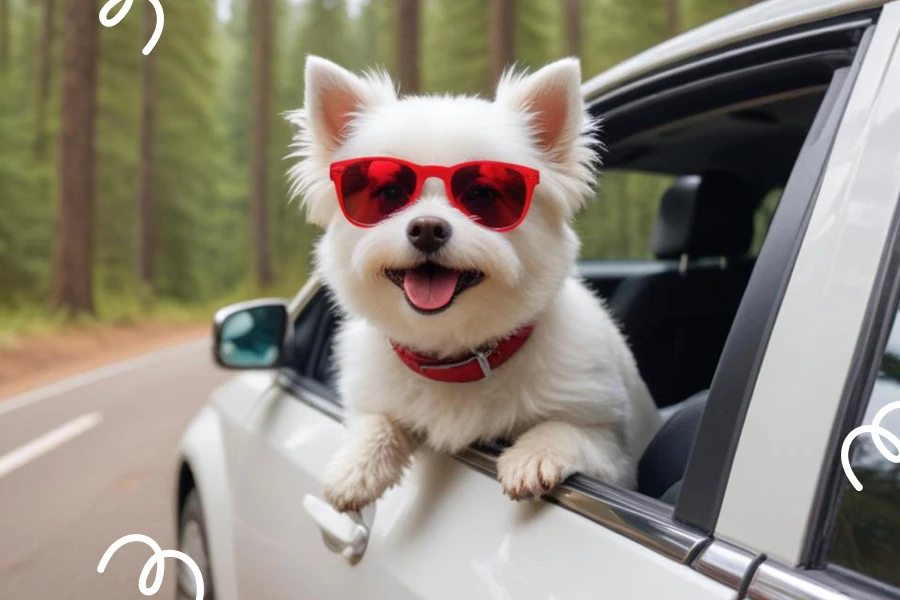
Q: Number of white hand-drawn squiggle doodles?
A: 3